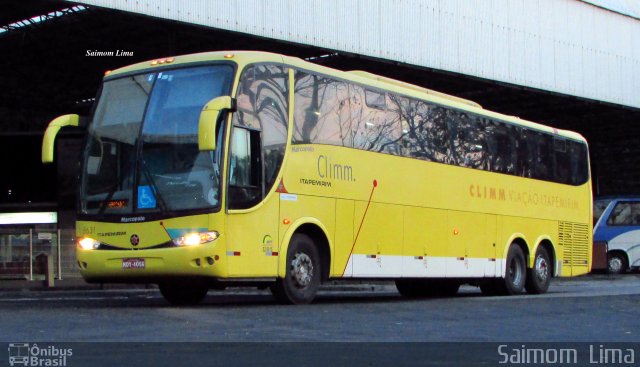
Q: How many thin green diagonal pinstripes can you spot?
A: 0